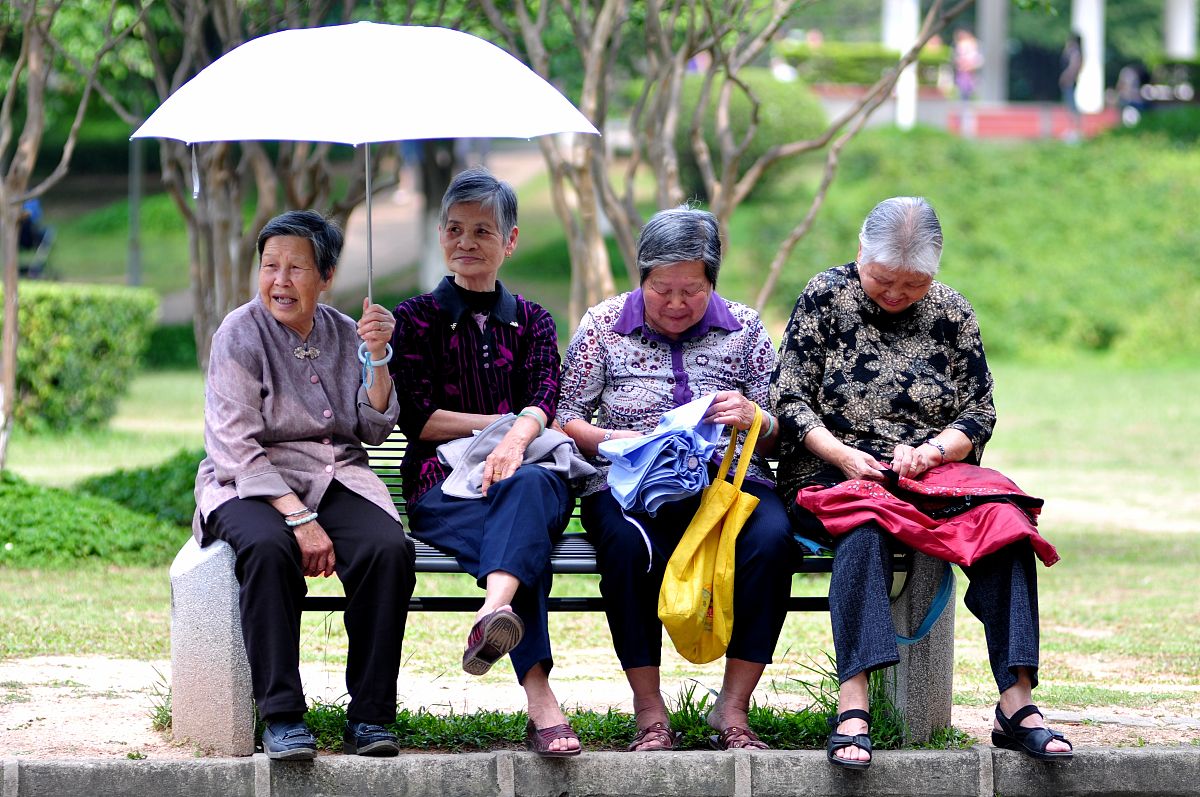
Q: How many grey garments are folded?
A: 1